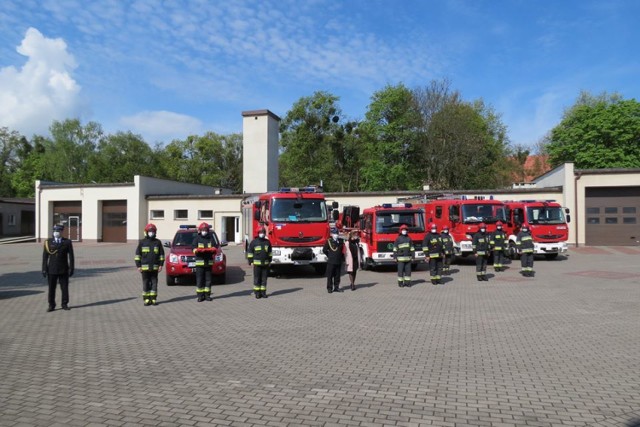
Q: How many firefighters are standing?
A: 9